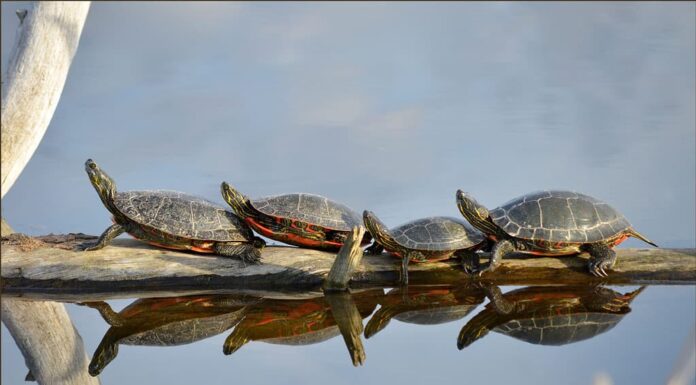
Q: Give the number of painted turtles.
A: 4